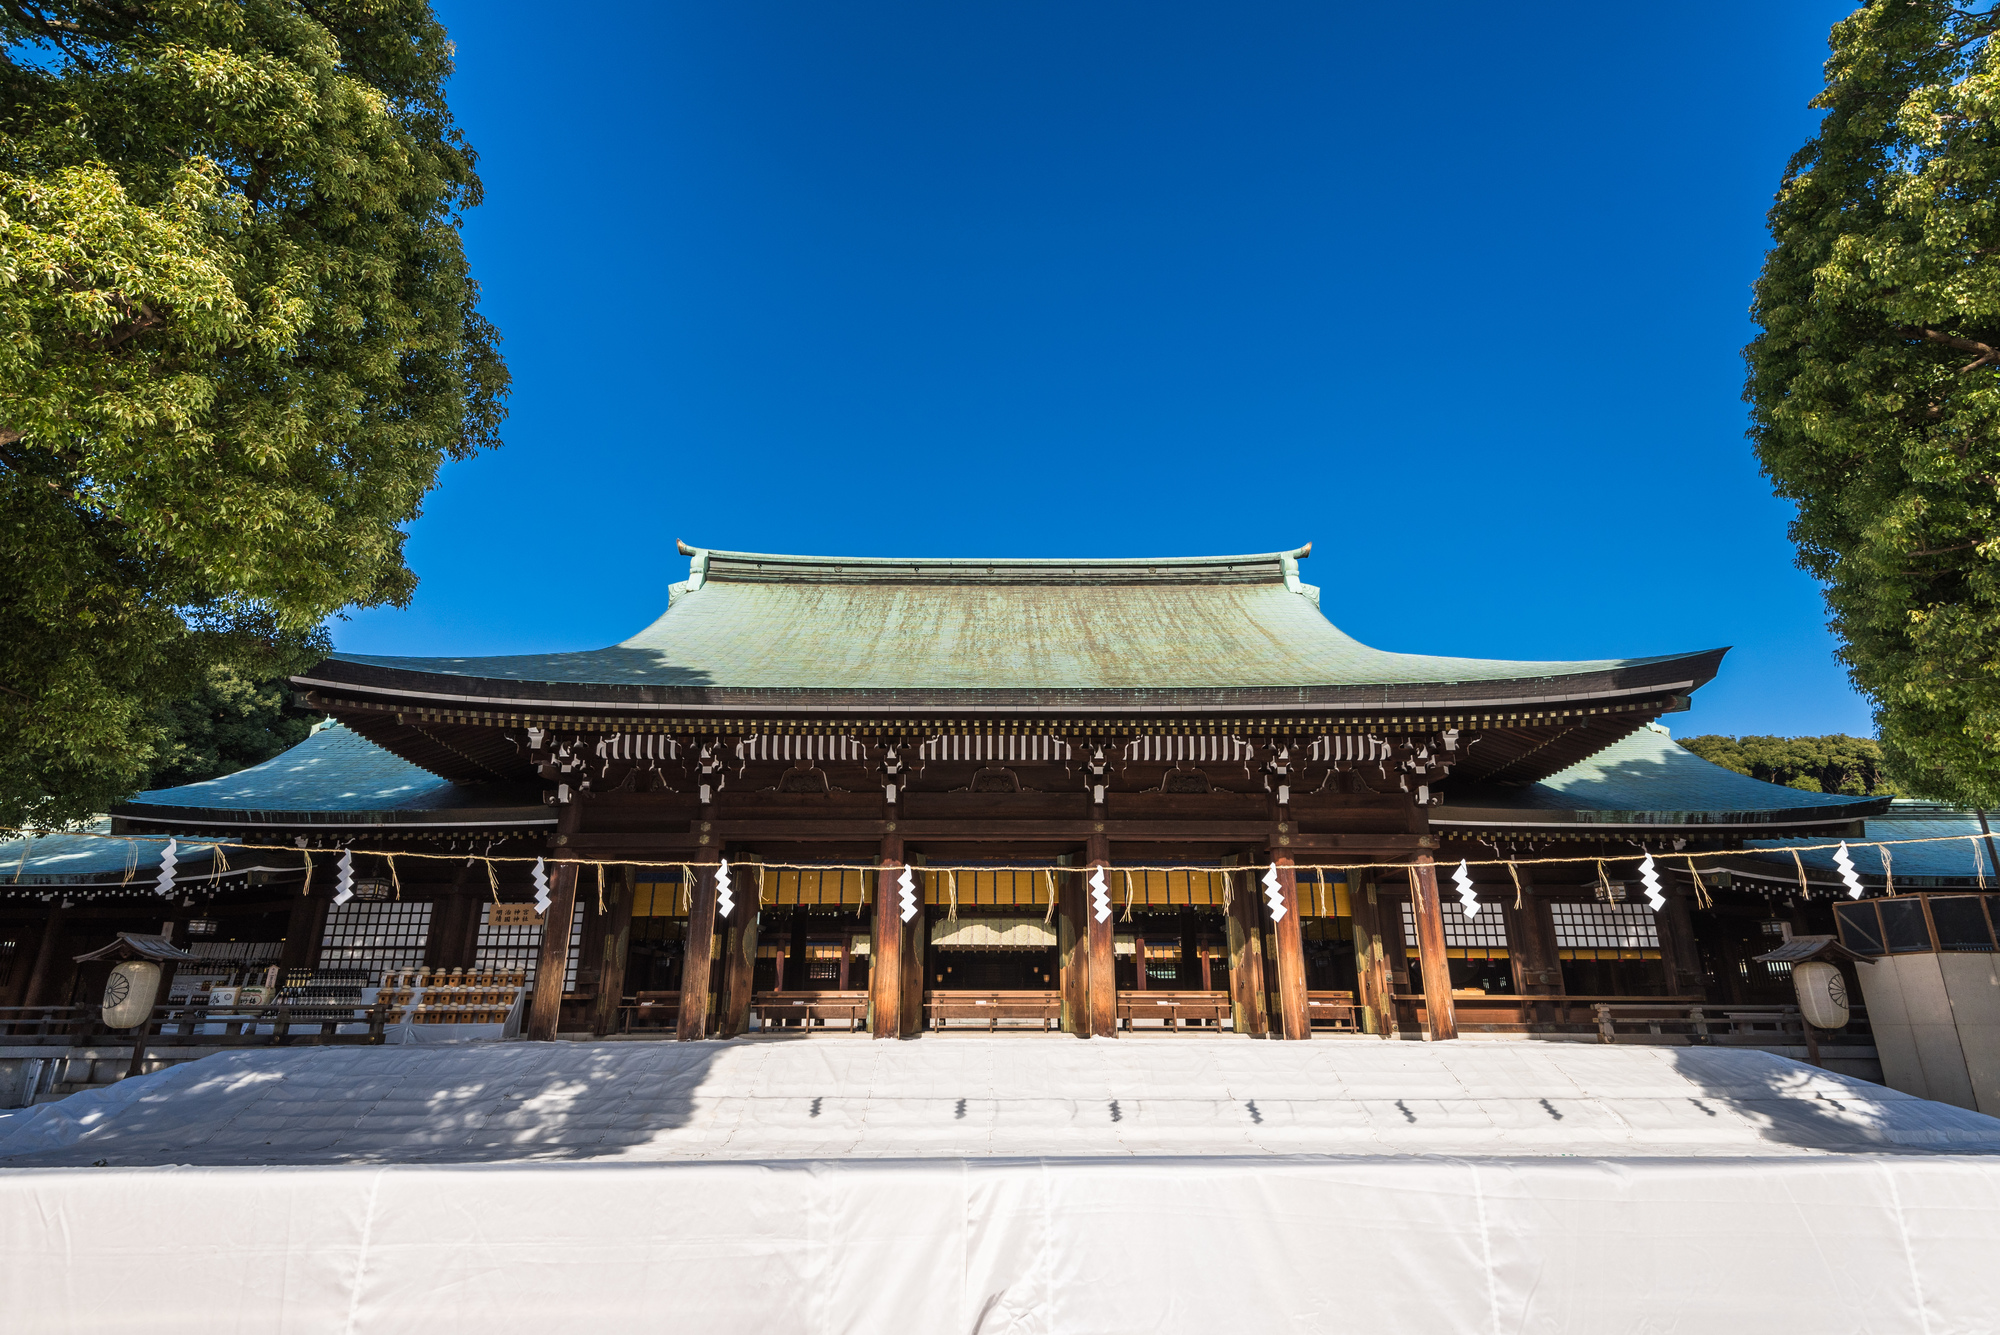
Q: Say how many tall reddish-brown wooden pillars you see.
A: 6